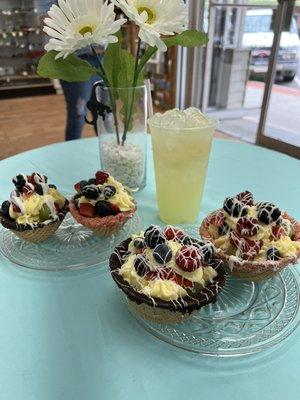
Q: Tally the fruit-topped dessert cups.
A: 4